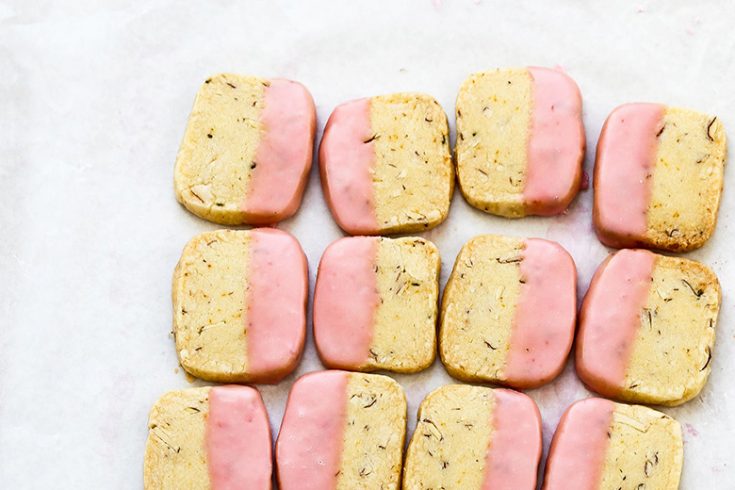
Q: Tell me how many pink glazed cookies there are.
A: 12